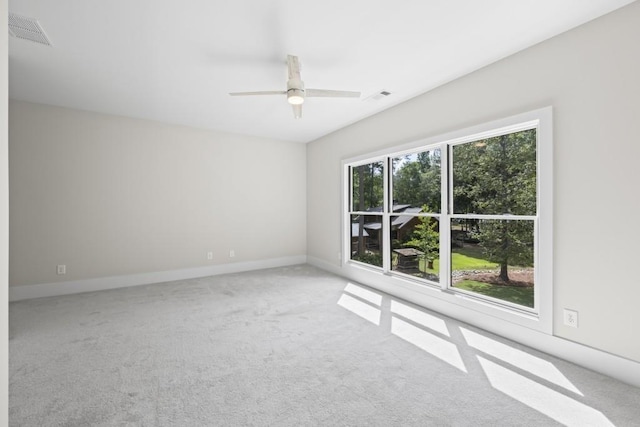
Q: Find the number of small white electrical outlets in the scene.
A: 4